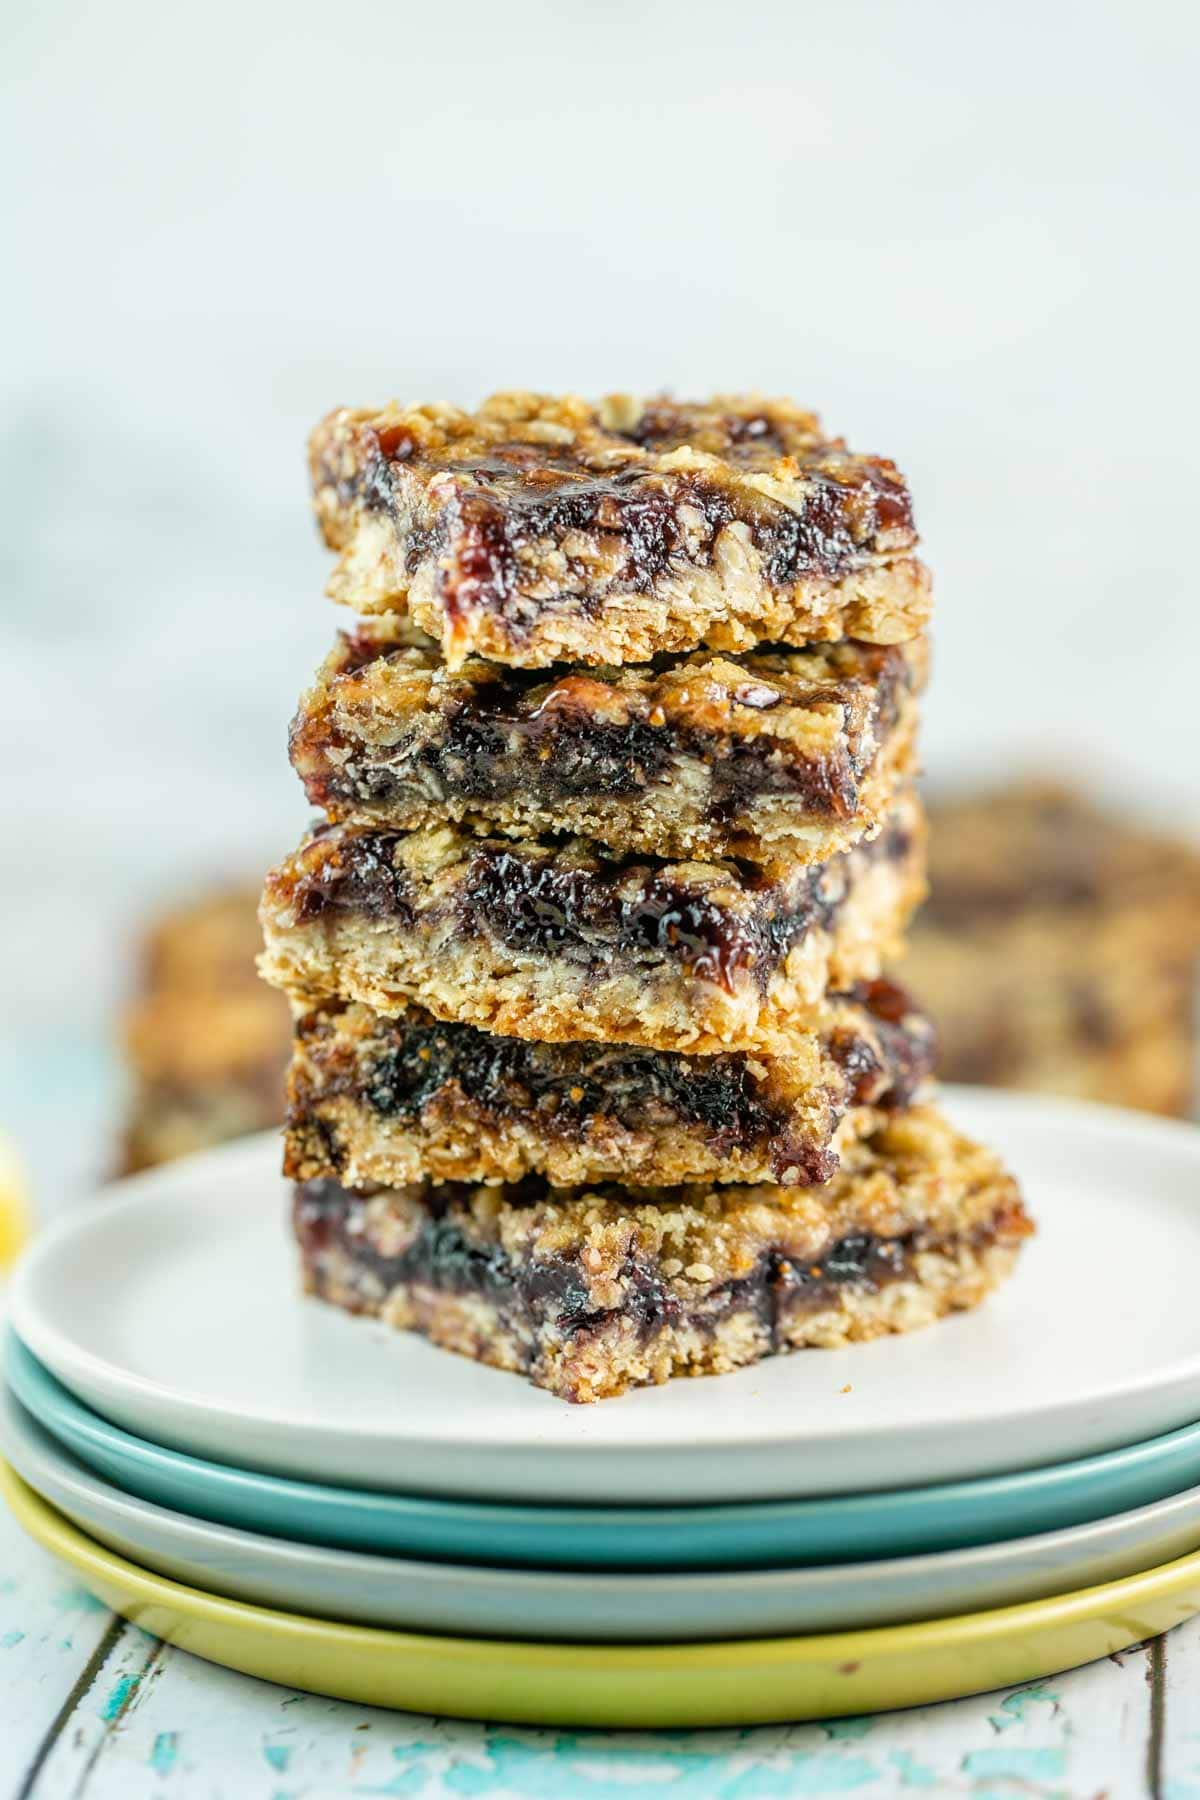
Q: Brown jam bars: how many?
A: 5